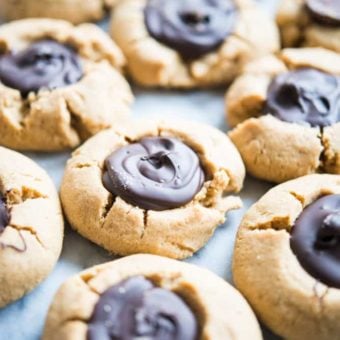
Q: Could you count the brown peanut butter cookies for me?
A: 9